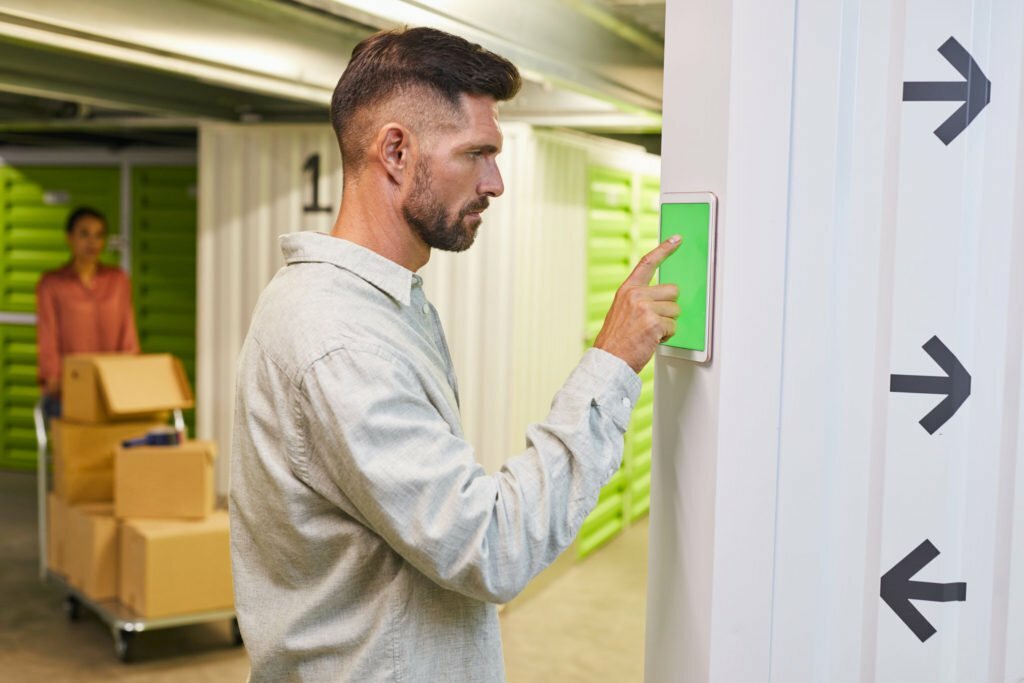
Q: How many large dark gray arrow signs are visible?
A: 3